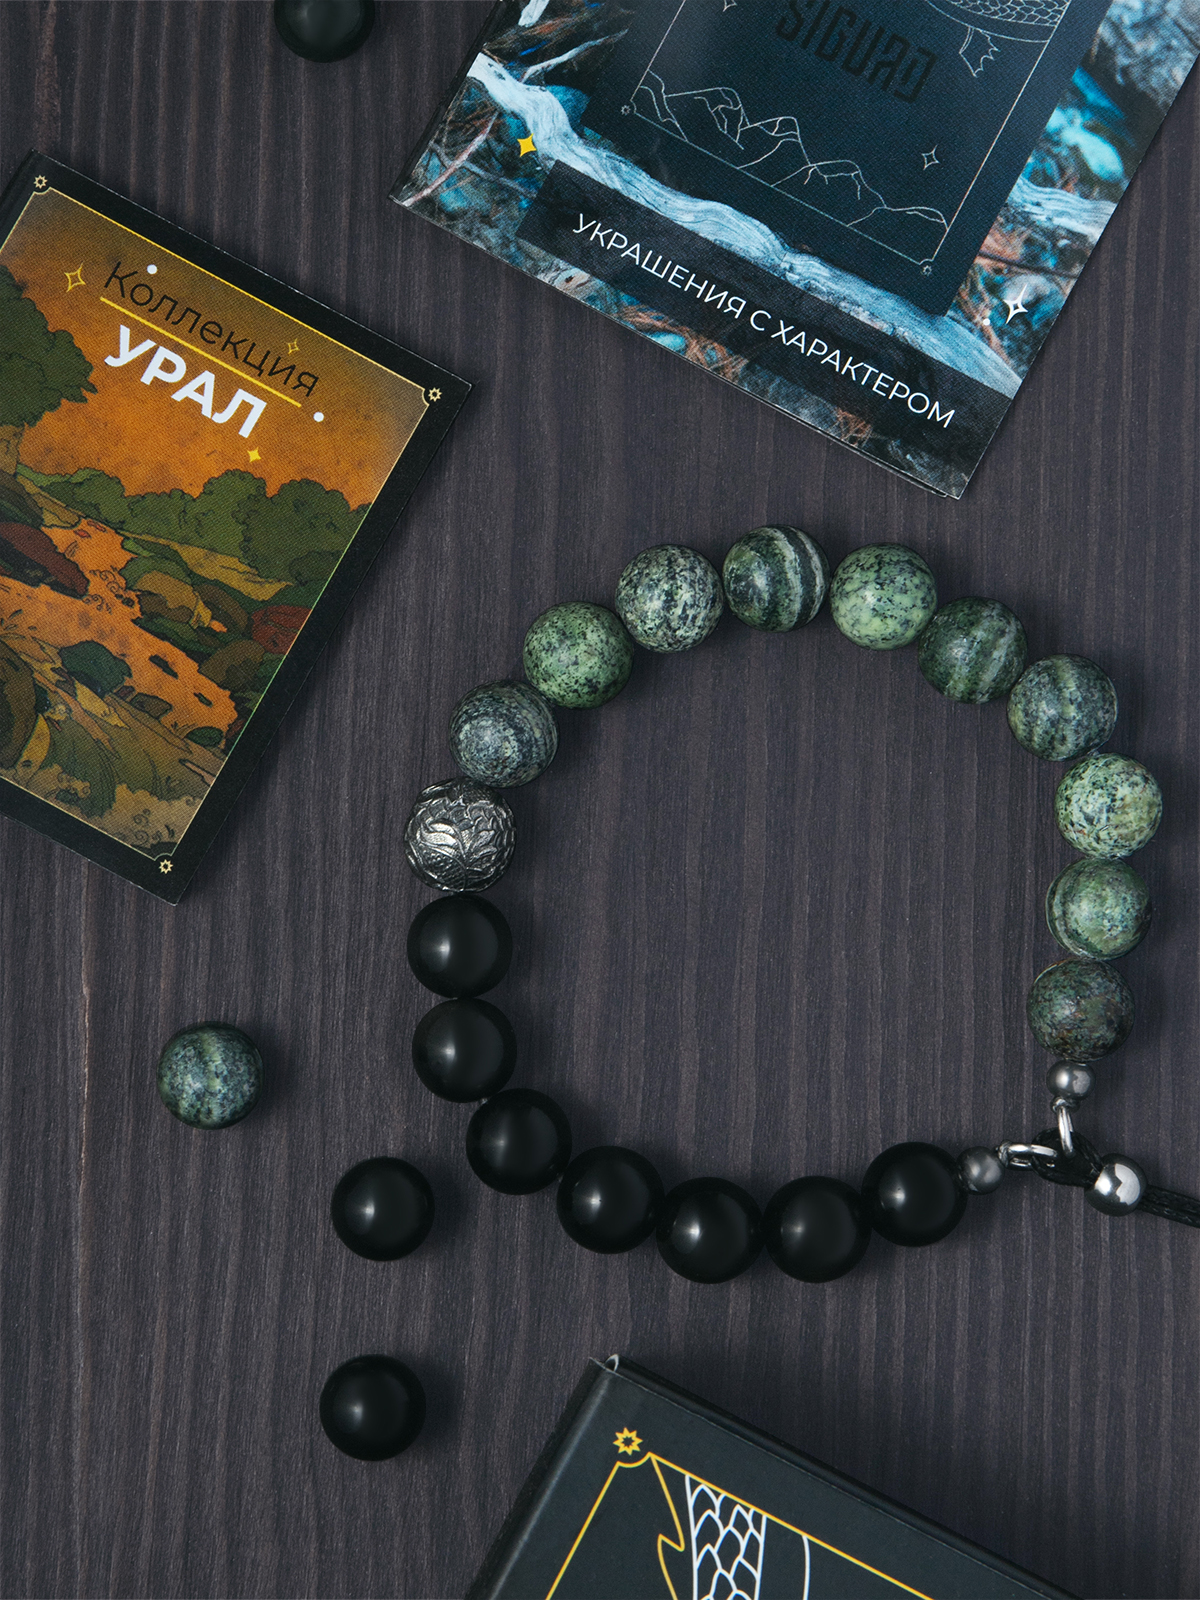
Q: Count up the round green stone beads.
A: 11